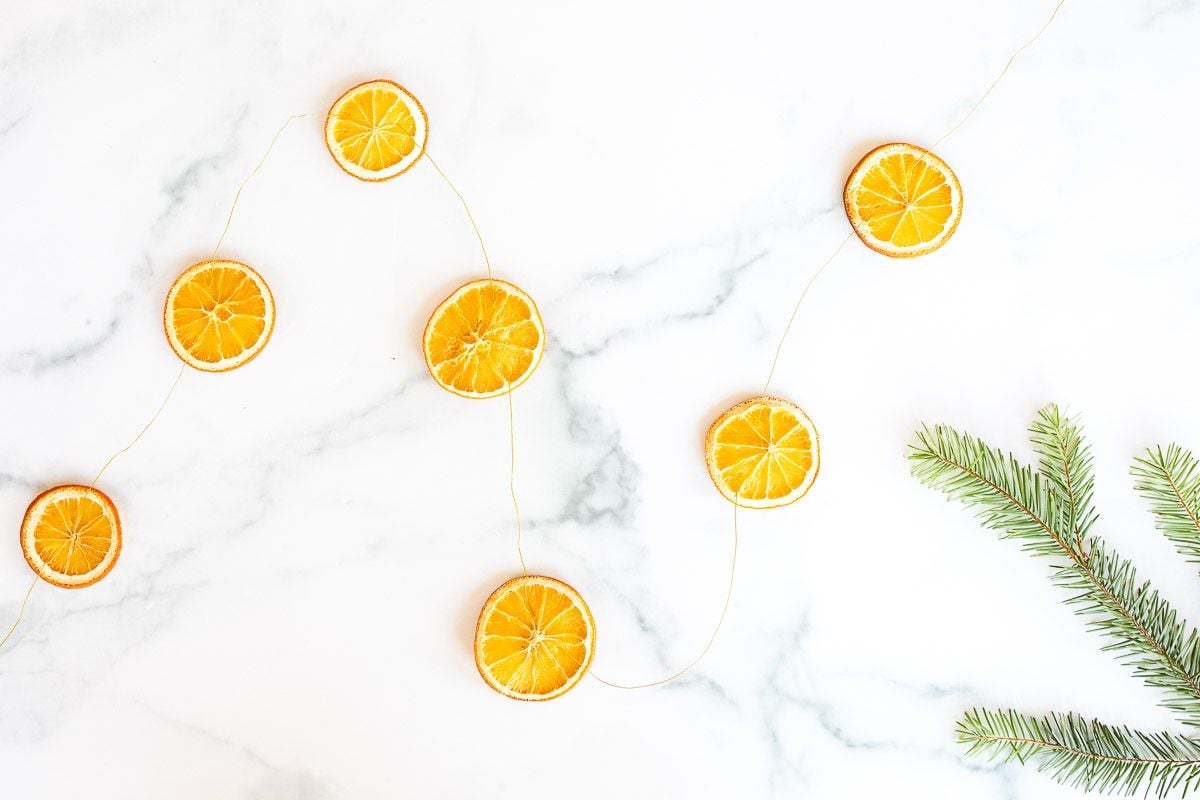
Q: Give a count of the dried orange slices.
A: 7